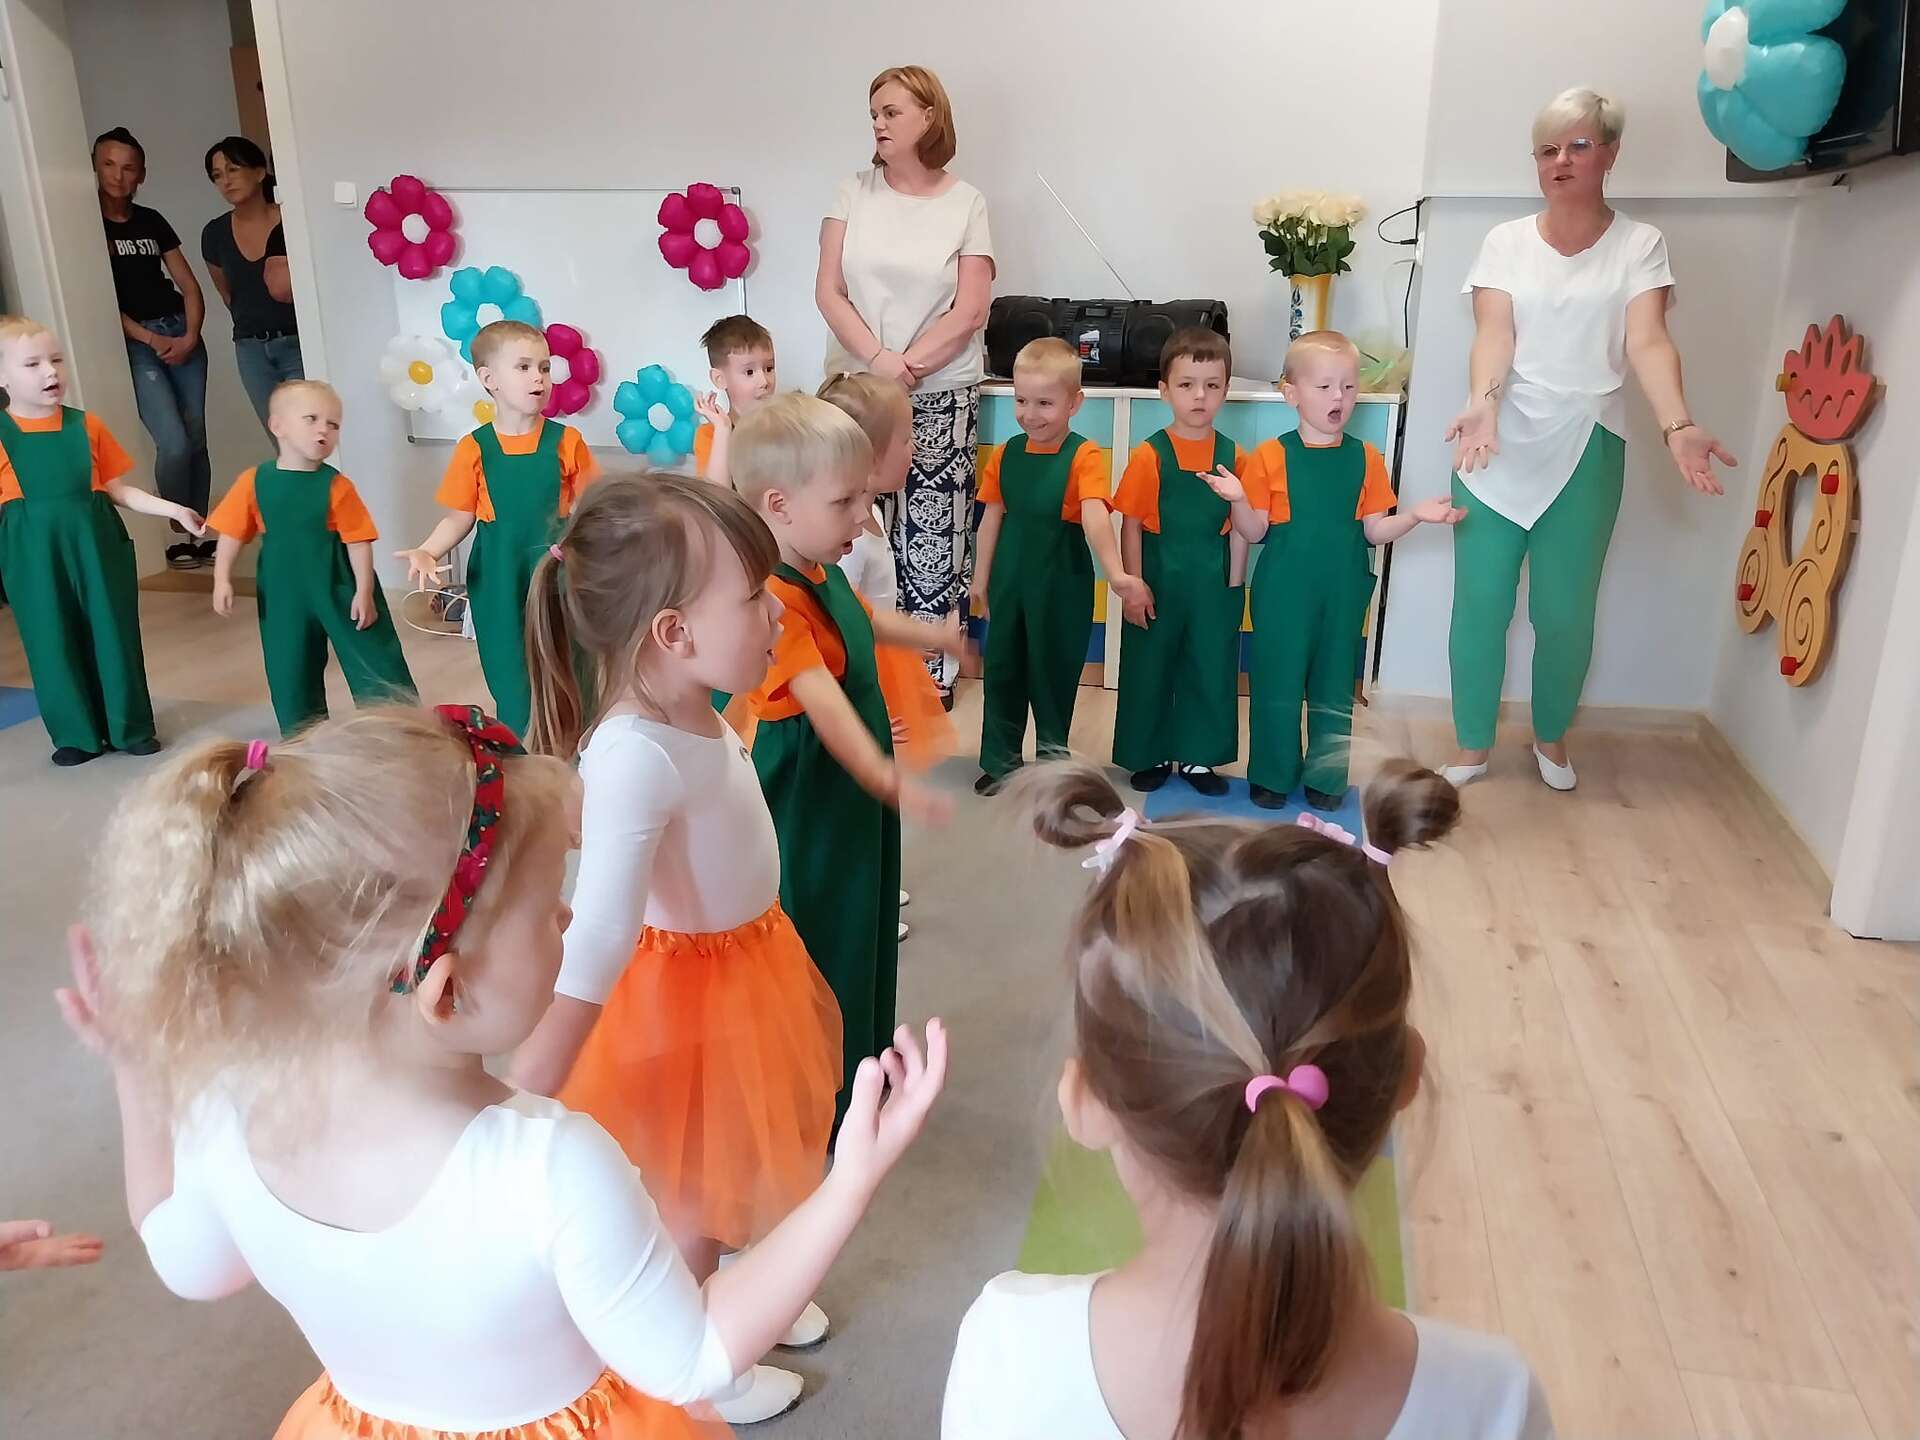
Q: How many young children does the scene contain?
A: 12